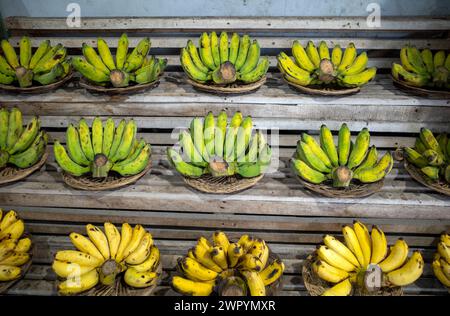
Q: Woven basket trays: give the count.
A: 15